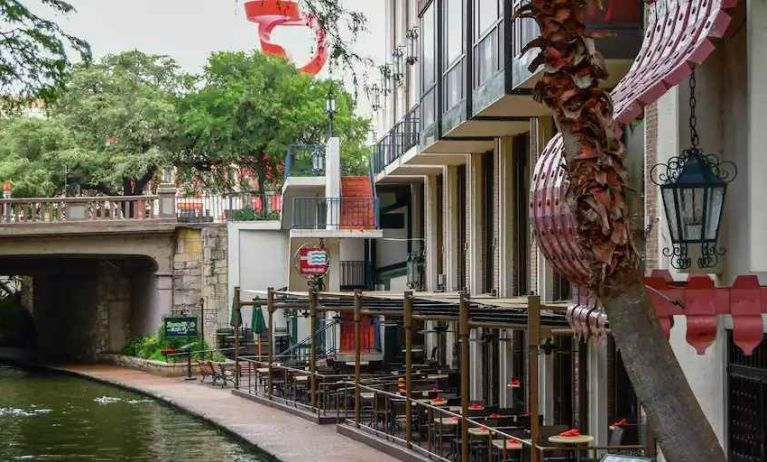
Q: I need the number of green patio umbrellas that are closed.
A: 2